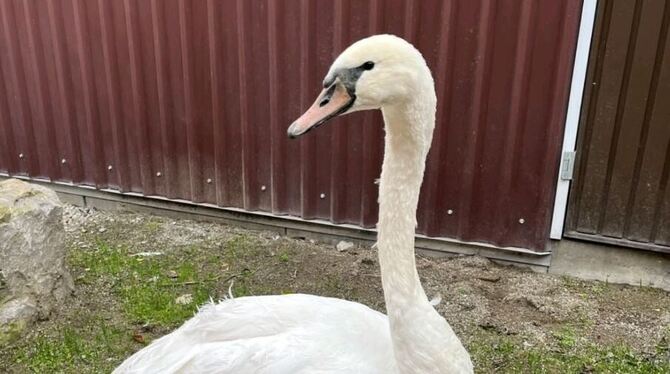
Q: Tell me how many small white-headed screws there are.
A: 9